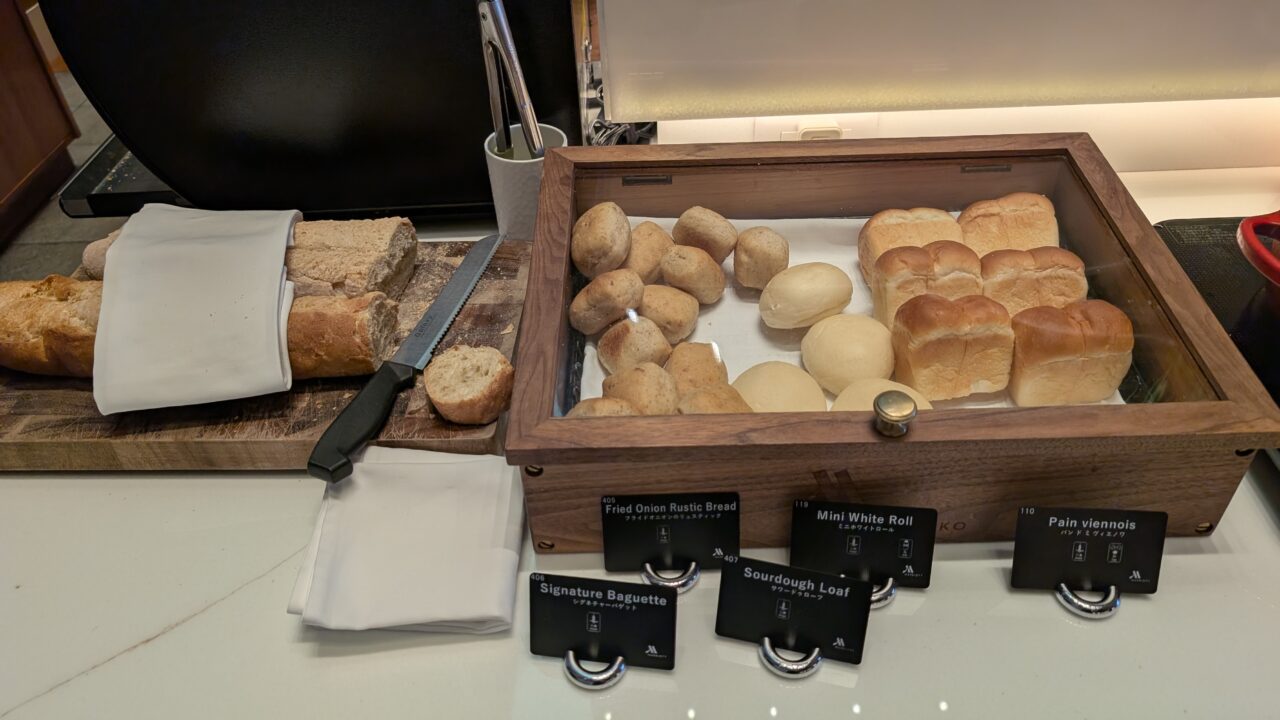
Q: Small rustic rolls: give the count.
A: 12